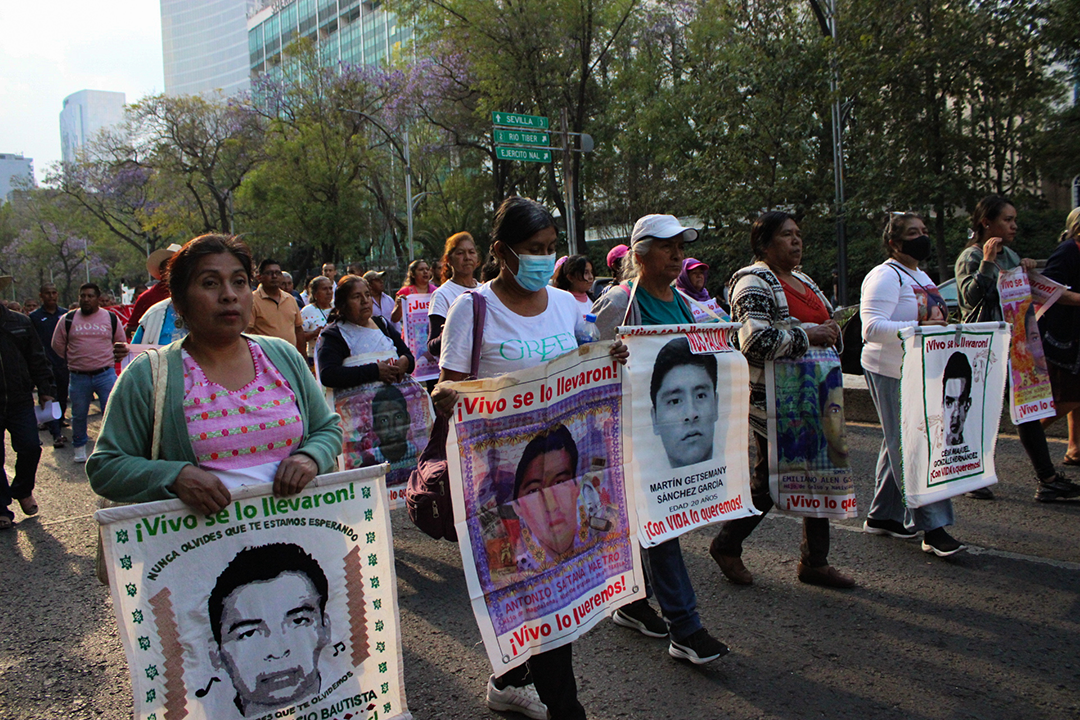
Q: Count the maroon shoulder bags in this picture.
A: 1